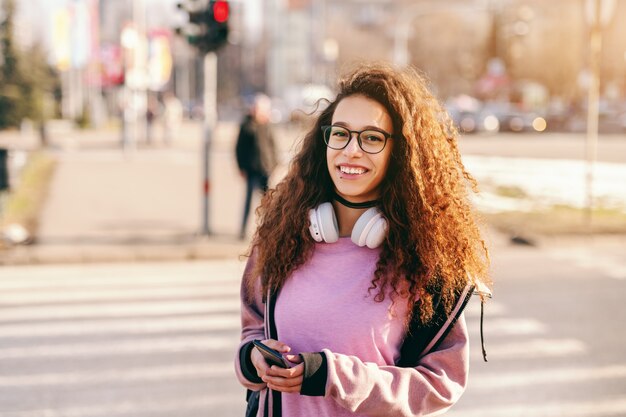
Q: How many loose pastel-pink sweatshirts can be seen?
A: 1